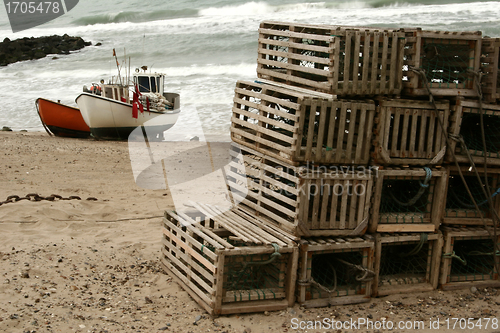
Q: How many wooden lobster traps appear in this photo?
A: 13